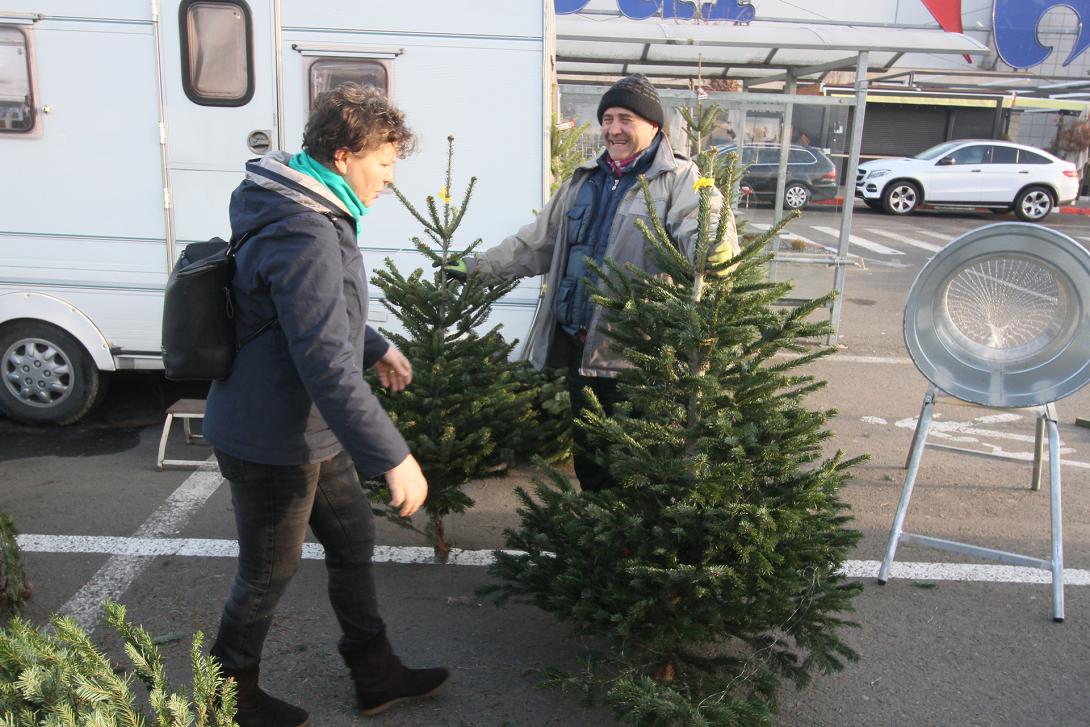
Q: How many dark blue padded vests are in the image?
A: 1